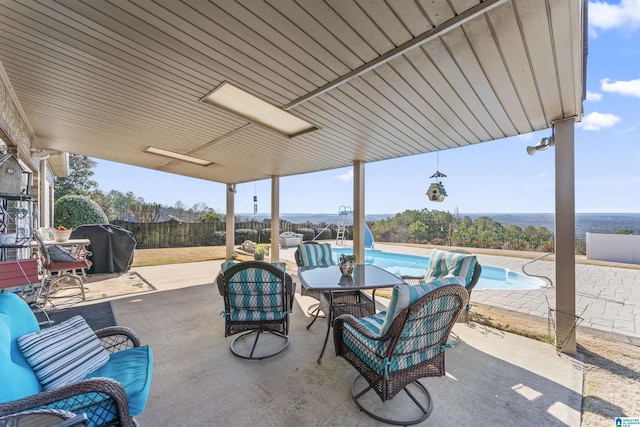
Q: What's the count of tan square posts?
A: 4